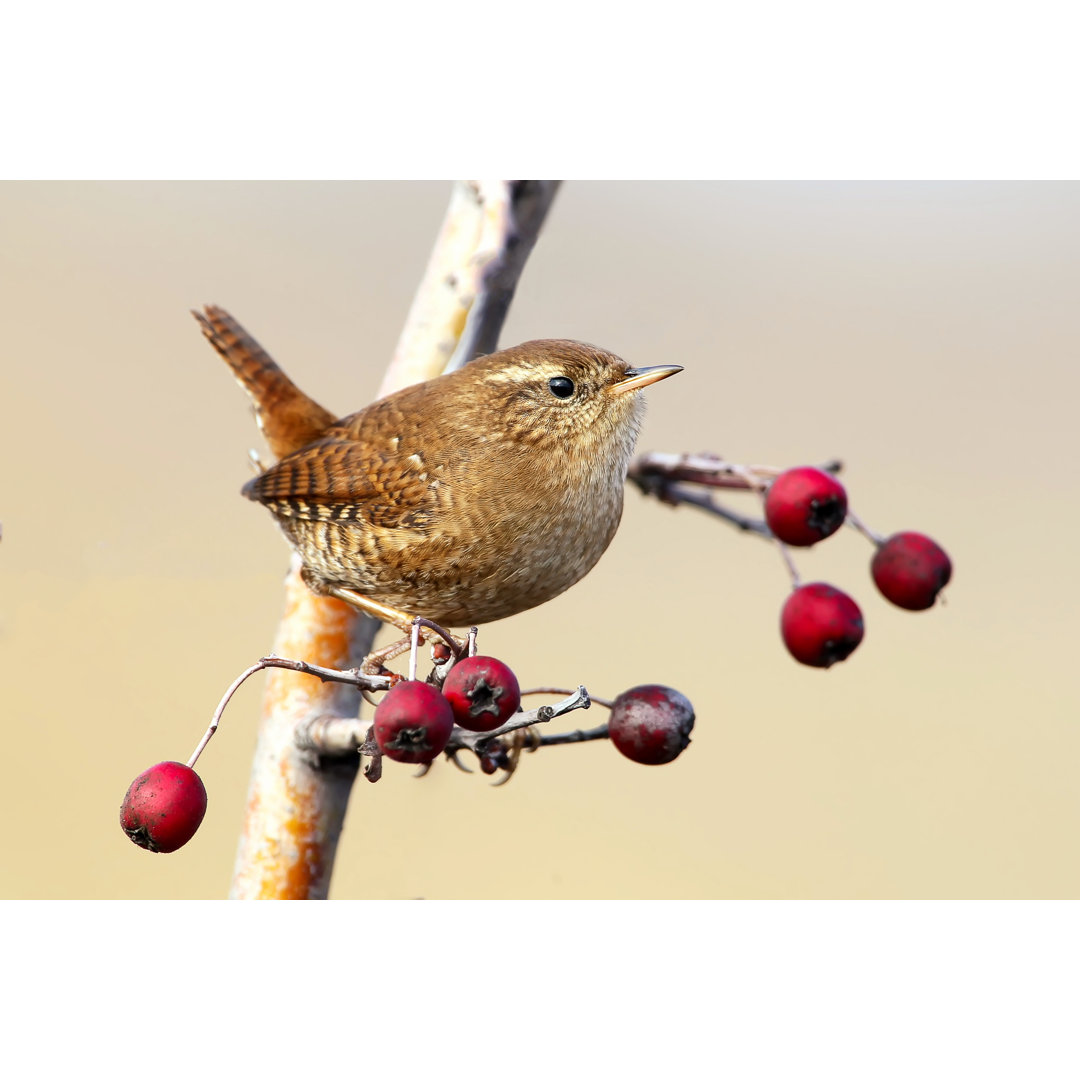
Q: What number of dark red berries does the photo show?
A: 7